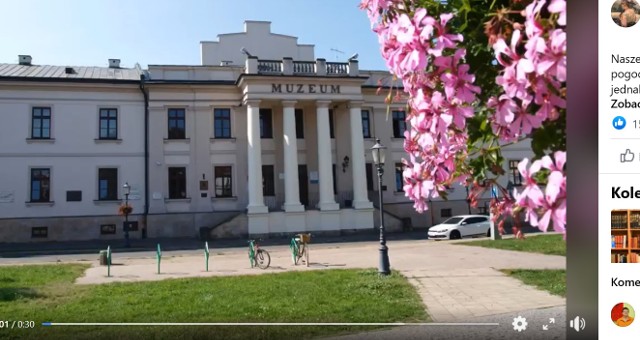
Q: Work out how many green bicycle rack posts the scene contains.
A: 5